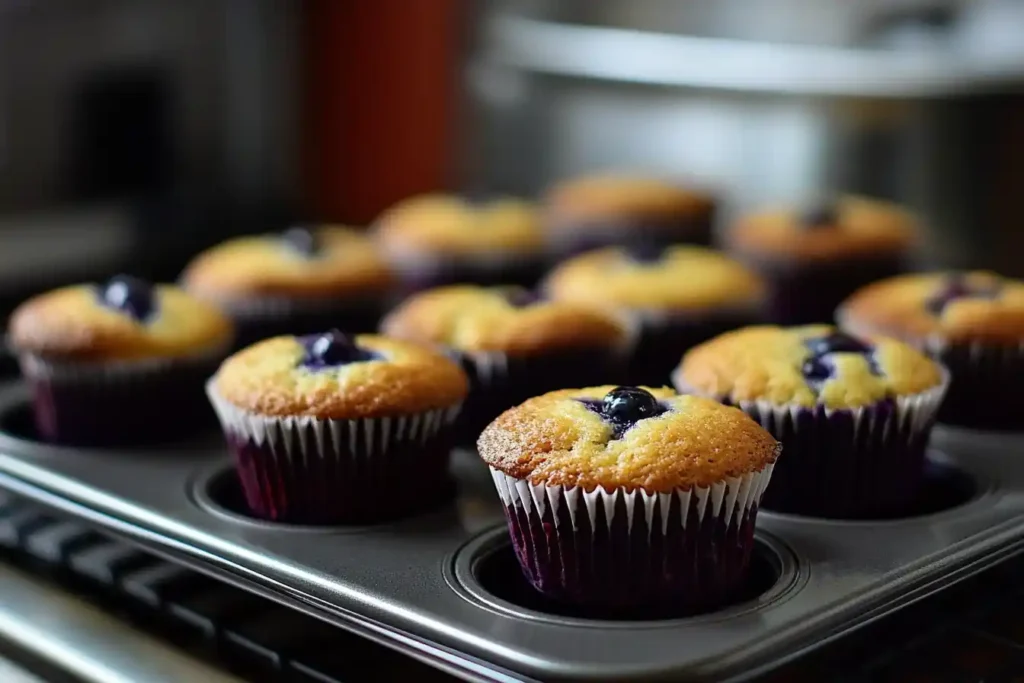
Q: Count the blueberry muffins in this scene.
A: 11